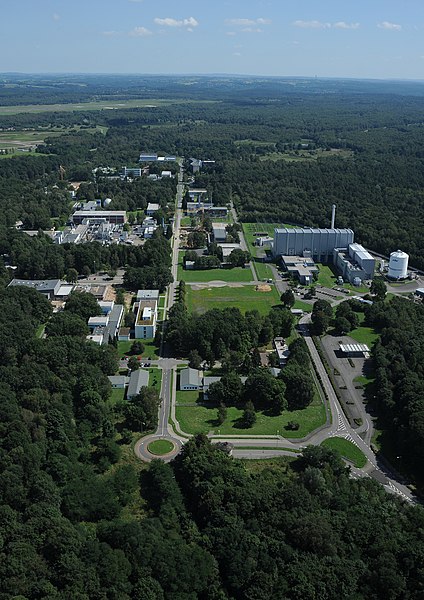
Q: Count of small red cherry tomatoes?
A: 0